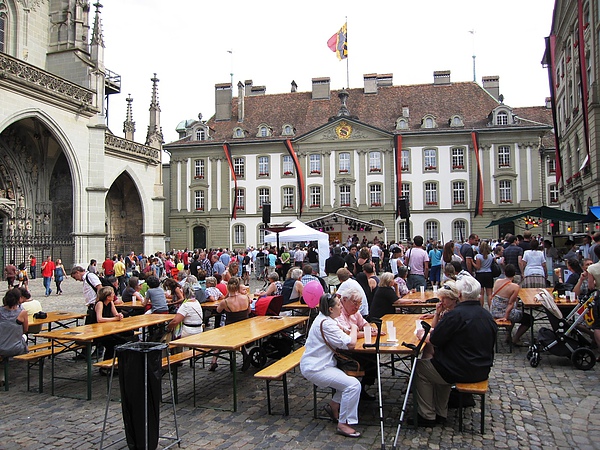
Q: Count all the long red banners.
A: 6